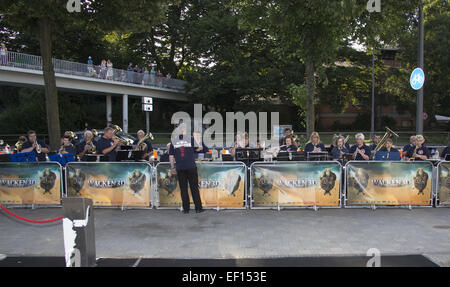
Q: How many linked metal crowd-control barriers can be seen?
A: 6